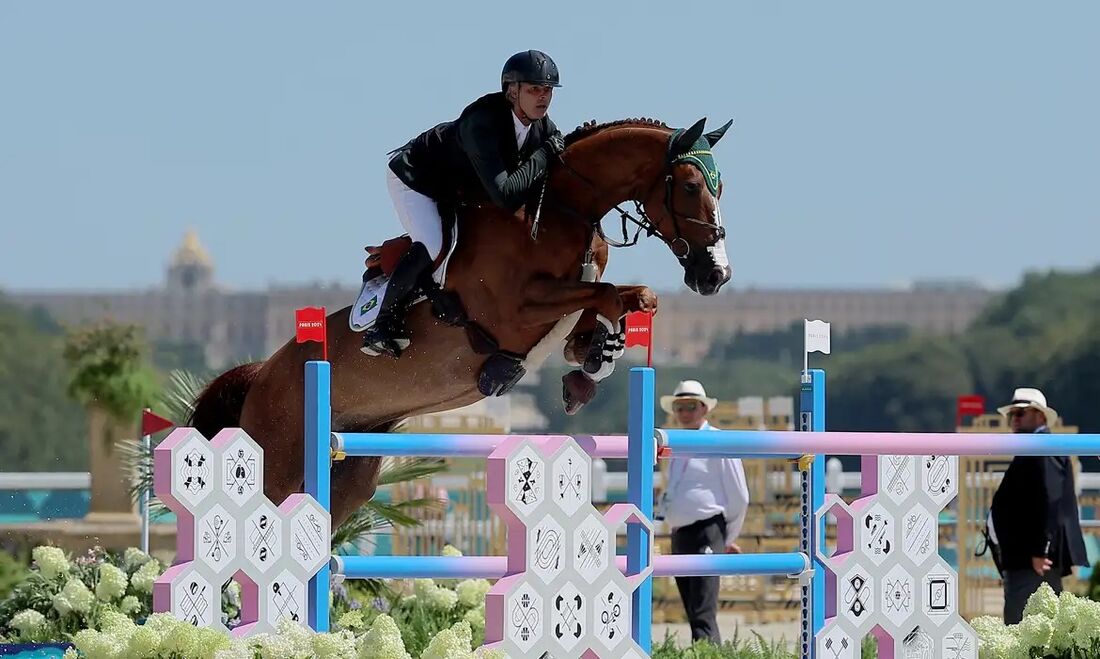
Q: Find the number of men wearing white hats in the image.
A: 2